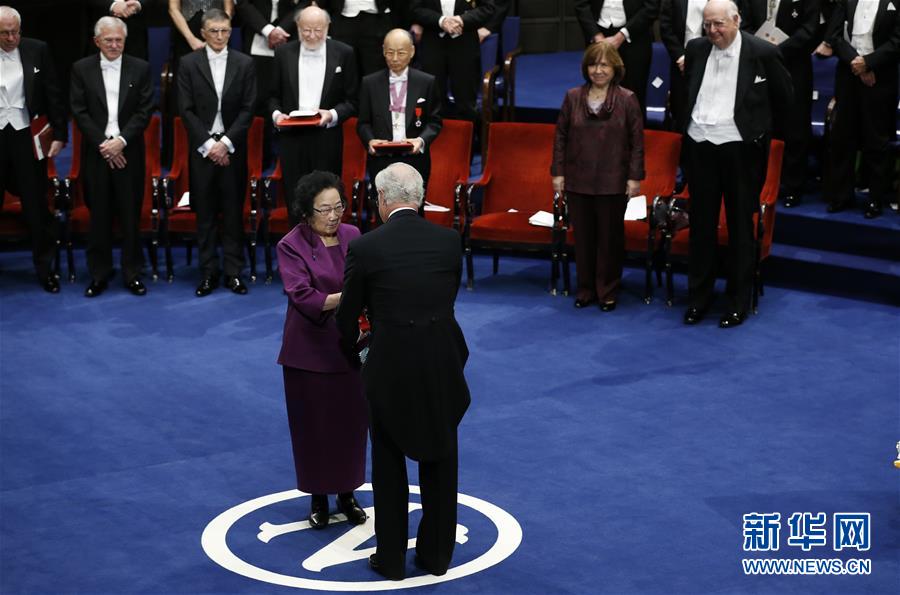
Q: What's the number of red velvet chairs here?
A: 8